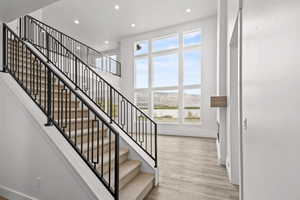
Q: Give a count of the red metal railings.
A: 0